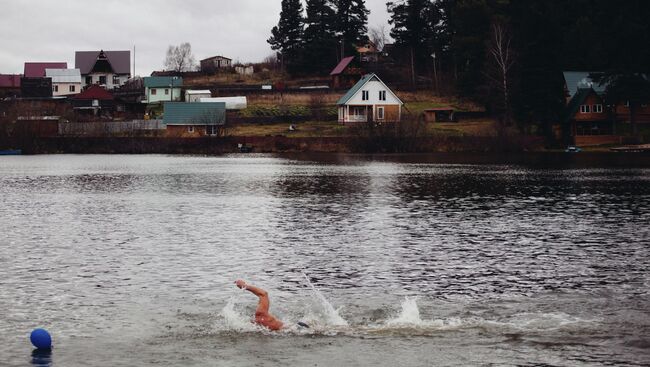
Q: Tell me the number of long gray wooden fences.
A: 1